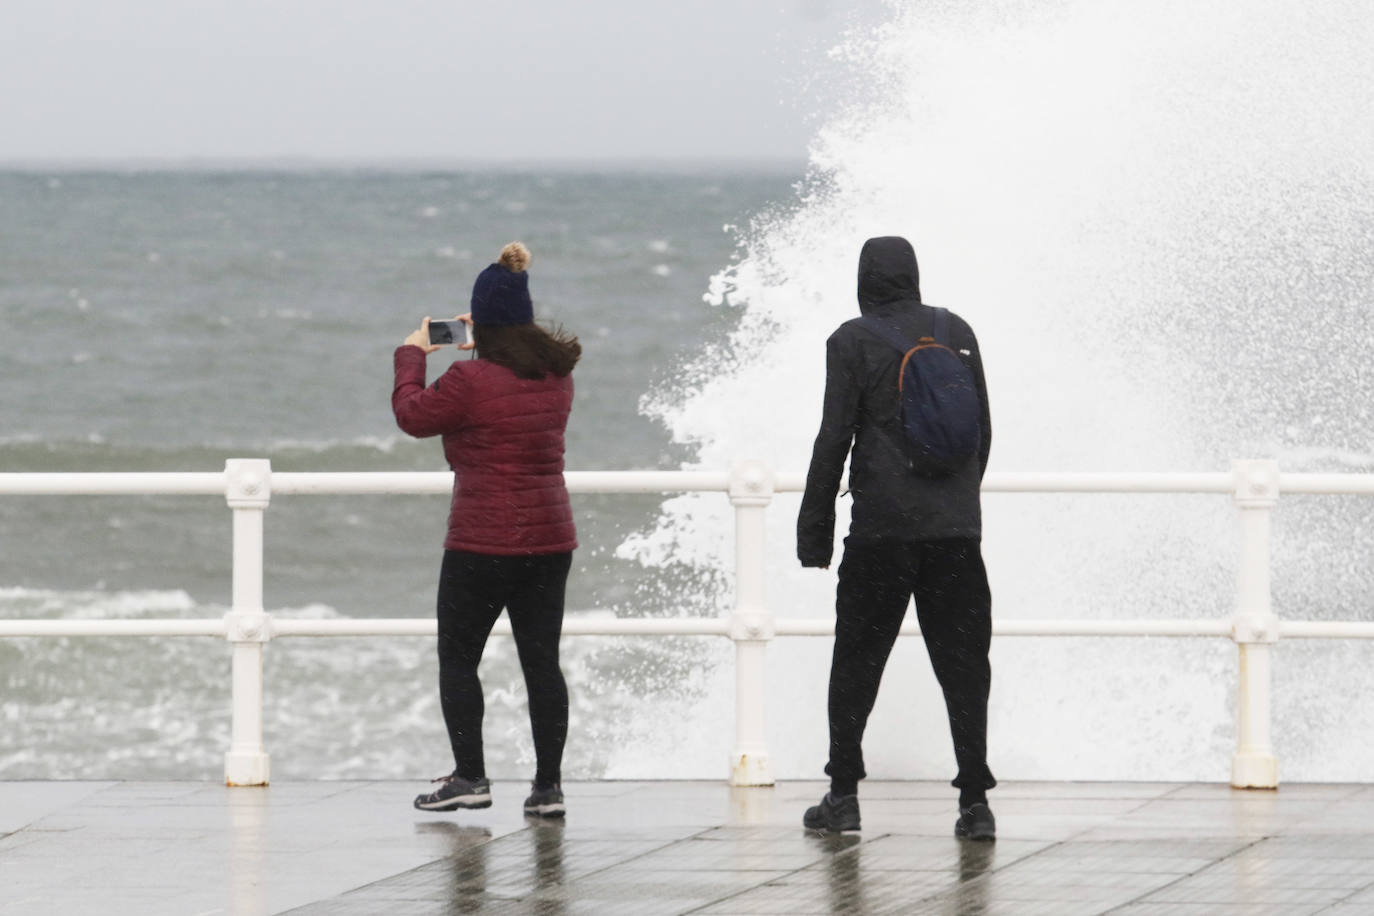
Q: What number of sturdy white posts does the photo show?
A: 3